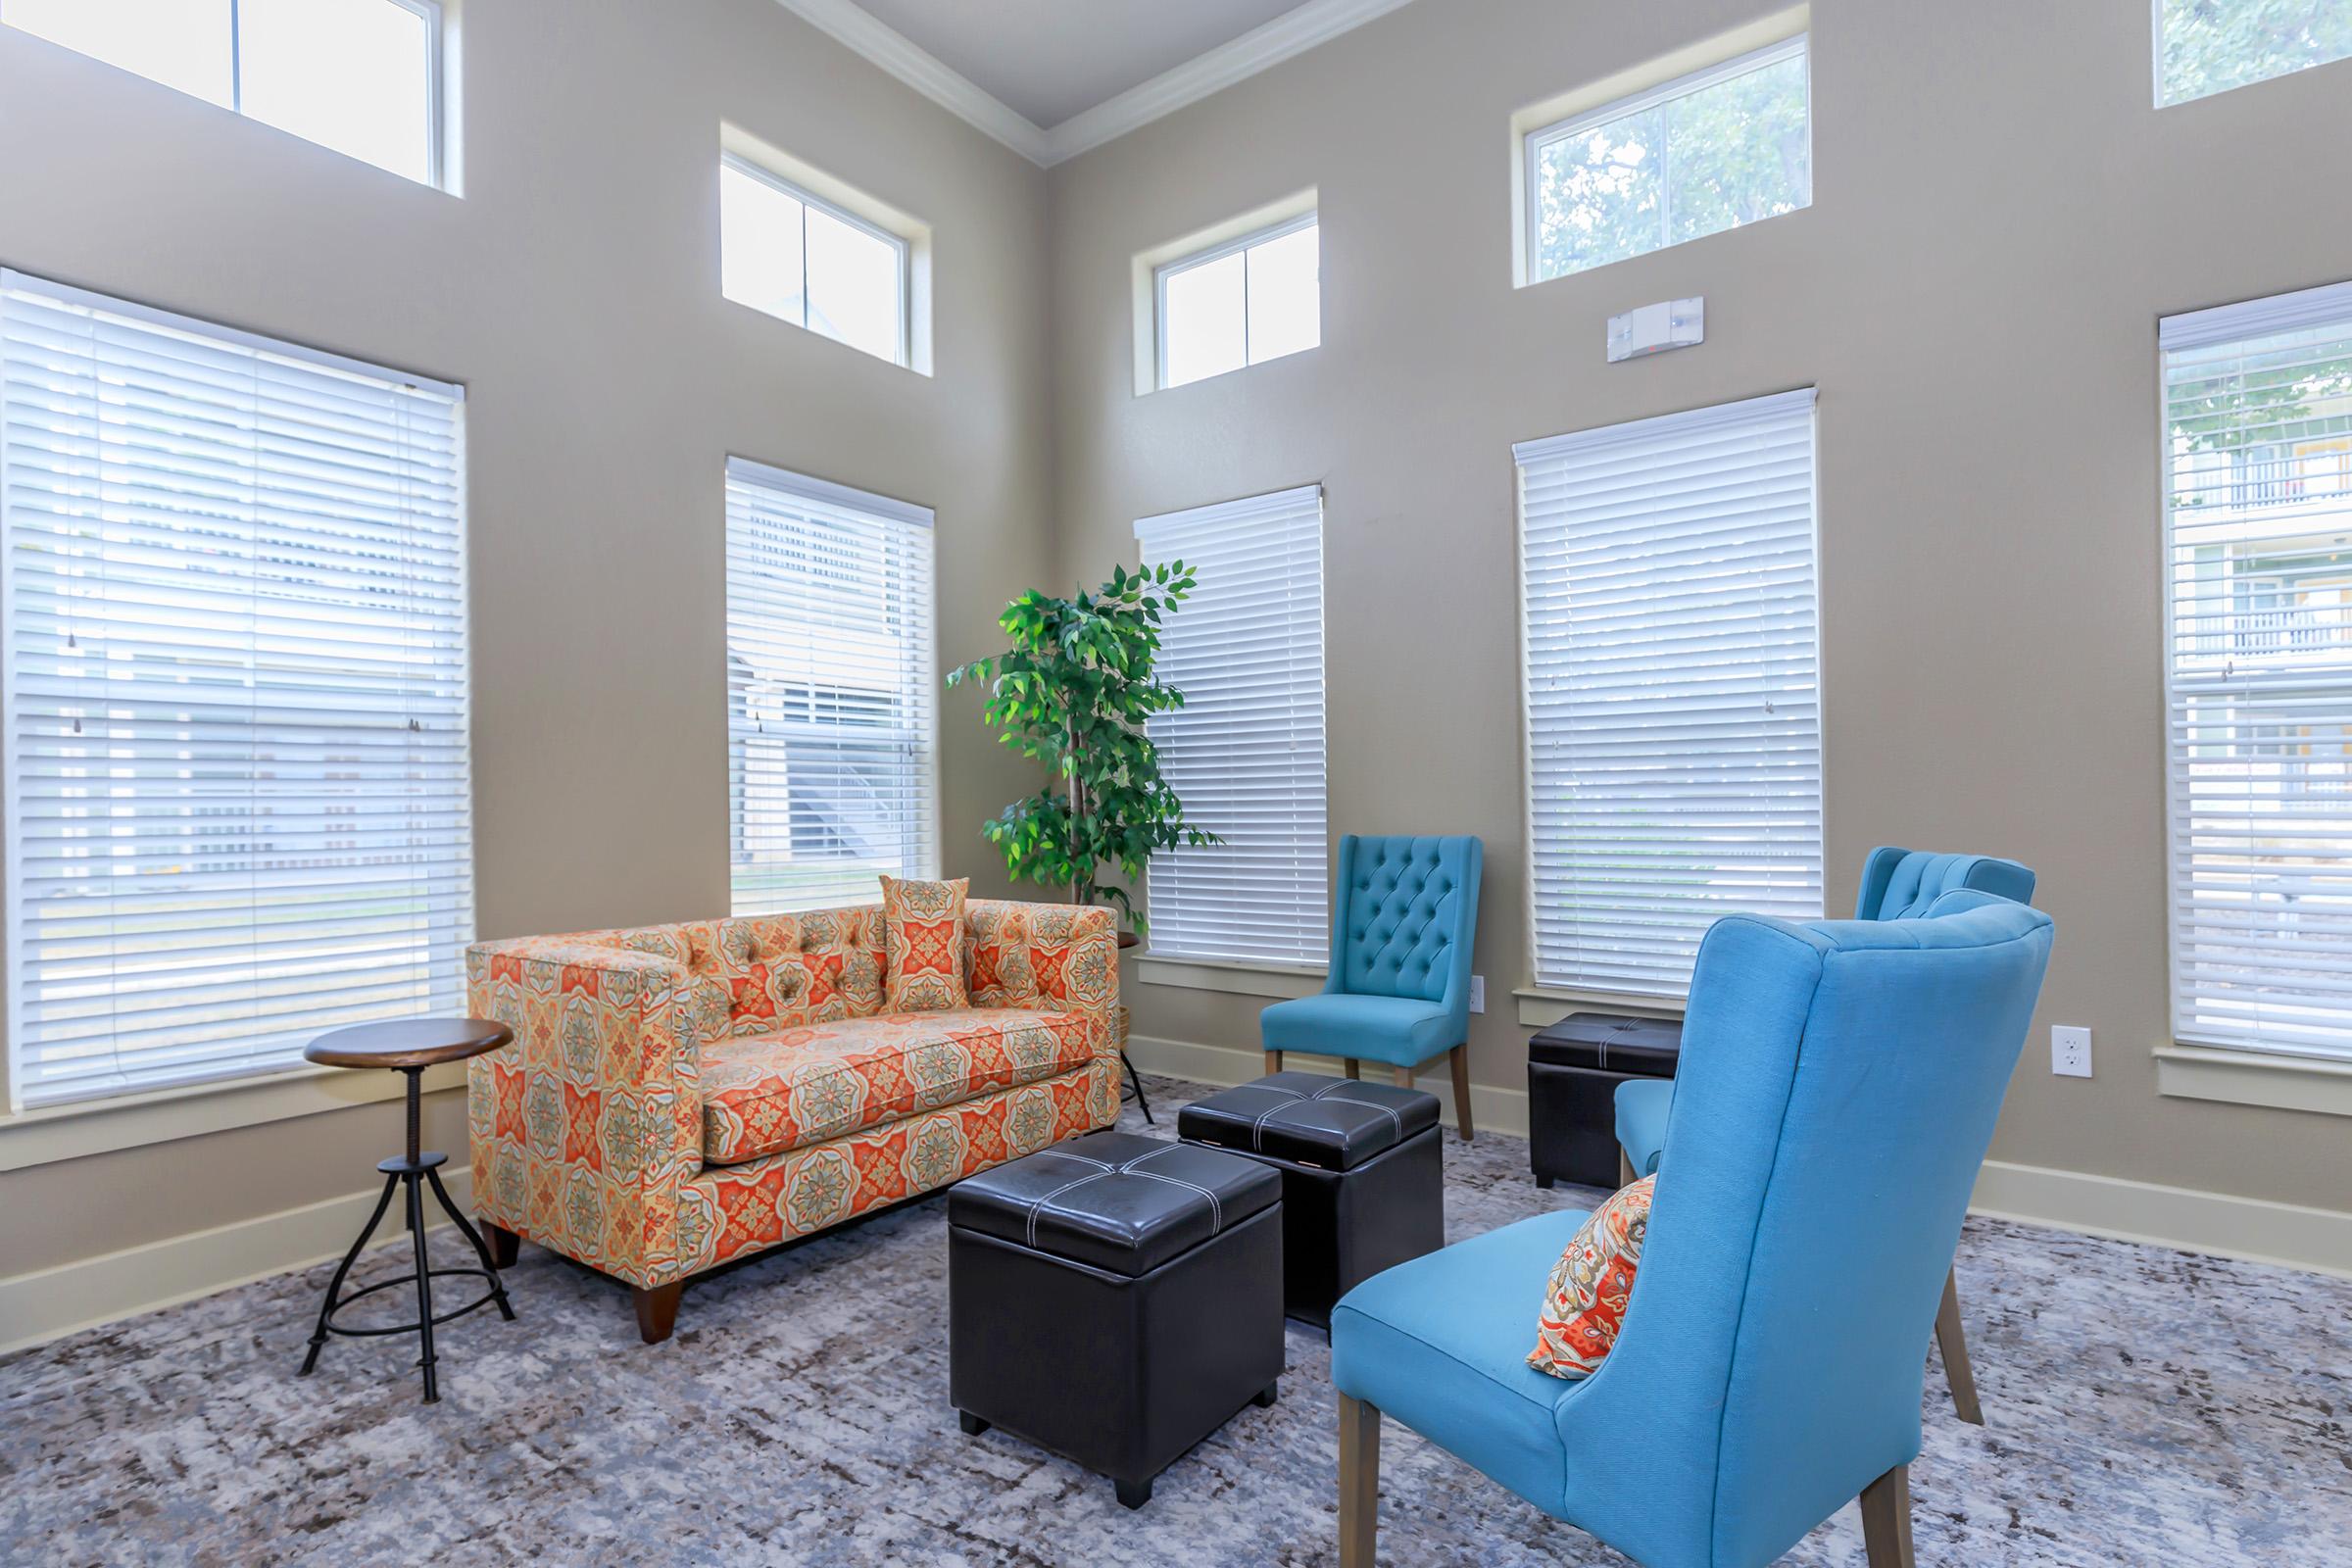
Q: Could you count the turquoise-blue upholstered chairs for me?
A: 3